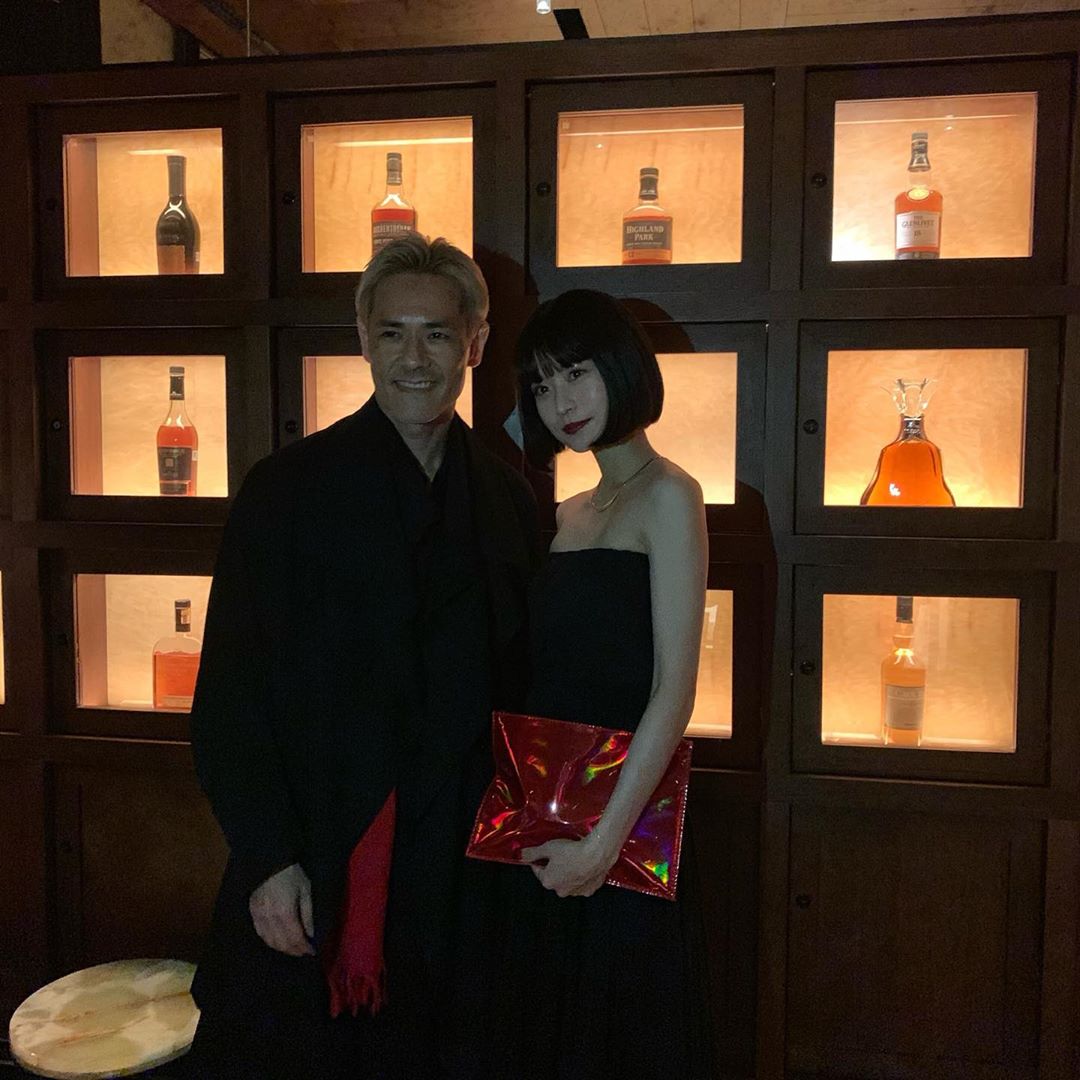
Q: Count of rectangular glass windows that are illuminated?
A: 11